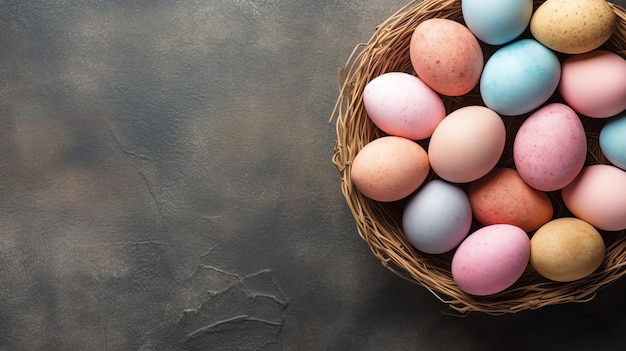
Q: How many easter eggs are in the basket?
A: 15